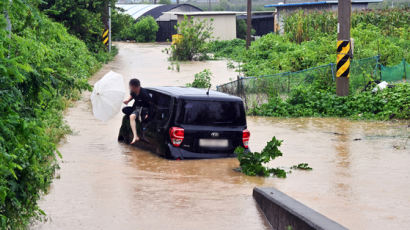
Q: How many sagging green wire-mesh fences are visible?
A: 1